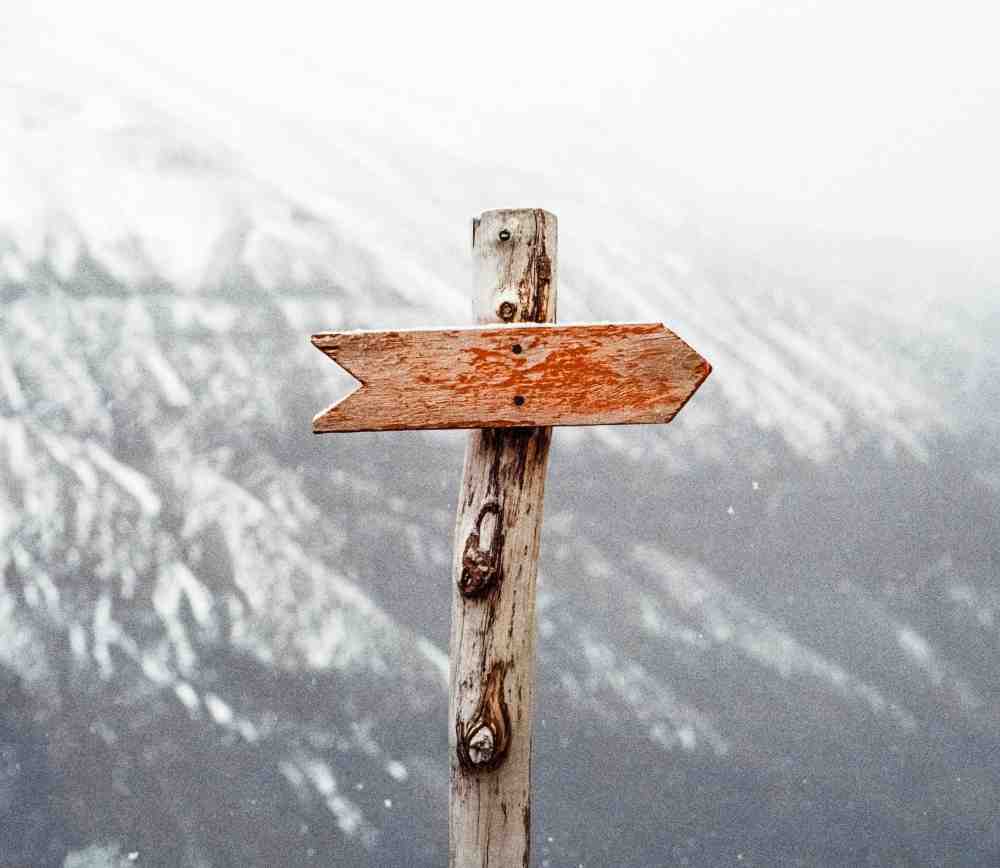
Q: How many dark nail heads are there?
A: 3